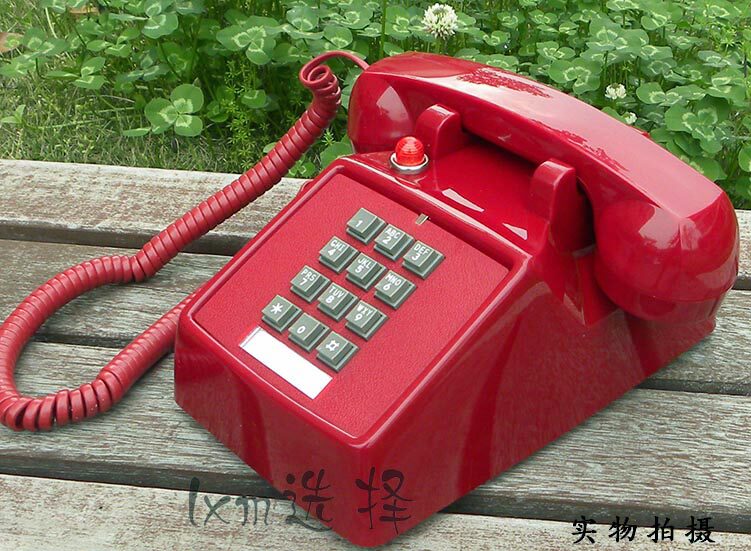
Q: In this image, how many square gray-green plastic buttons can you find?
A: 12